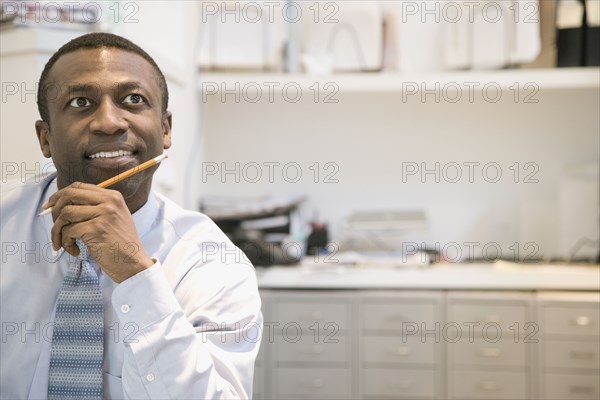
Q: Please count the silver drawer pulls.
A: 12